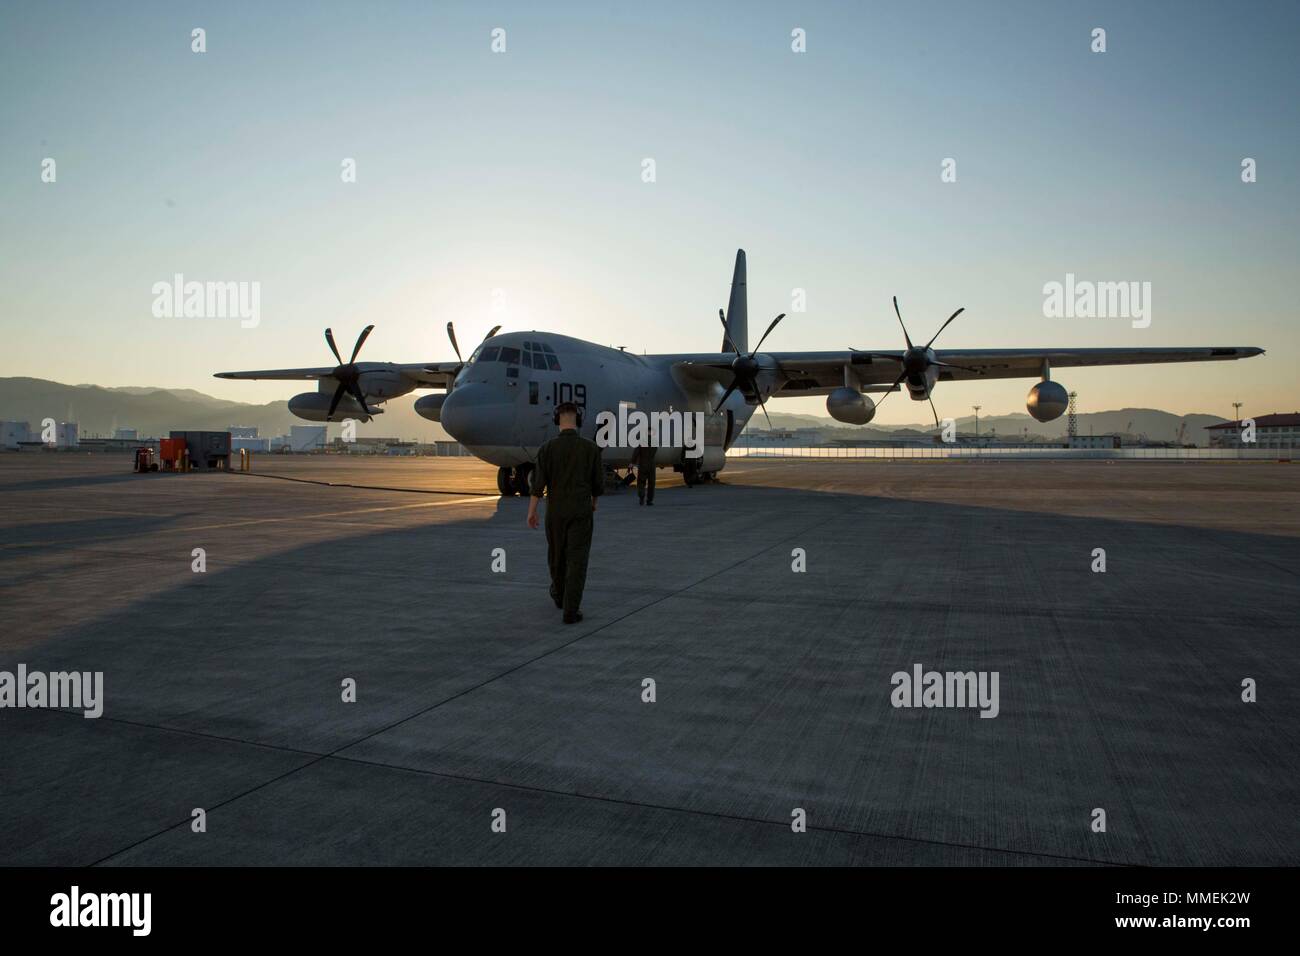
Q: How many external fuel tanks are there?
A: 4